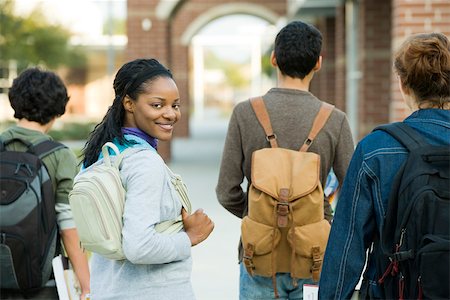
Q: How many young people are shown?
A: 4